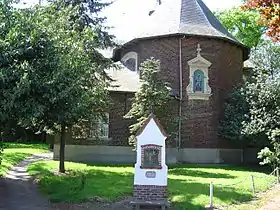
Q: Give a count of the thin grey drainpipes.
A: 1